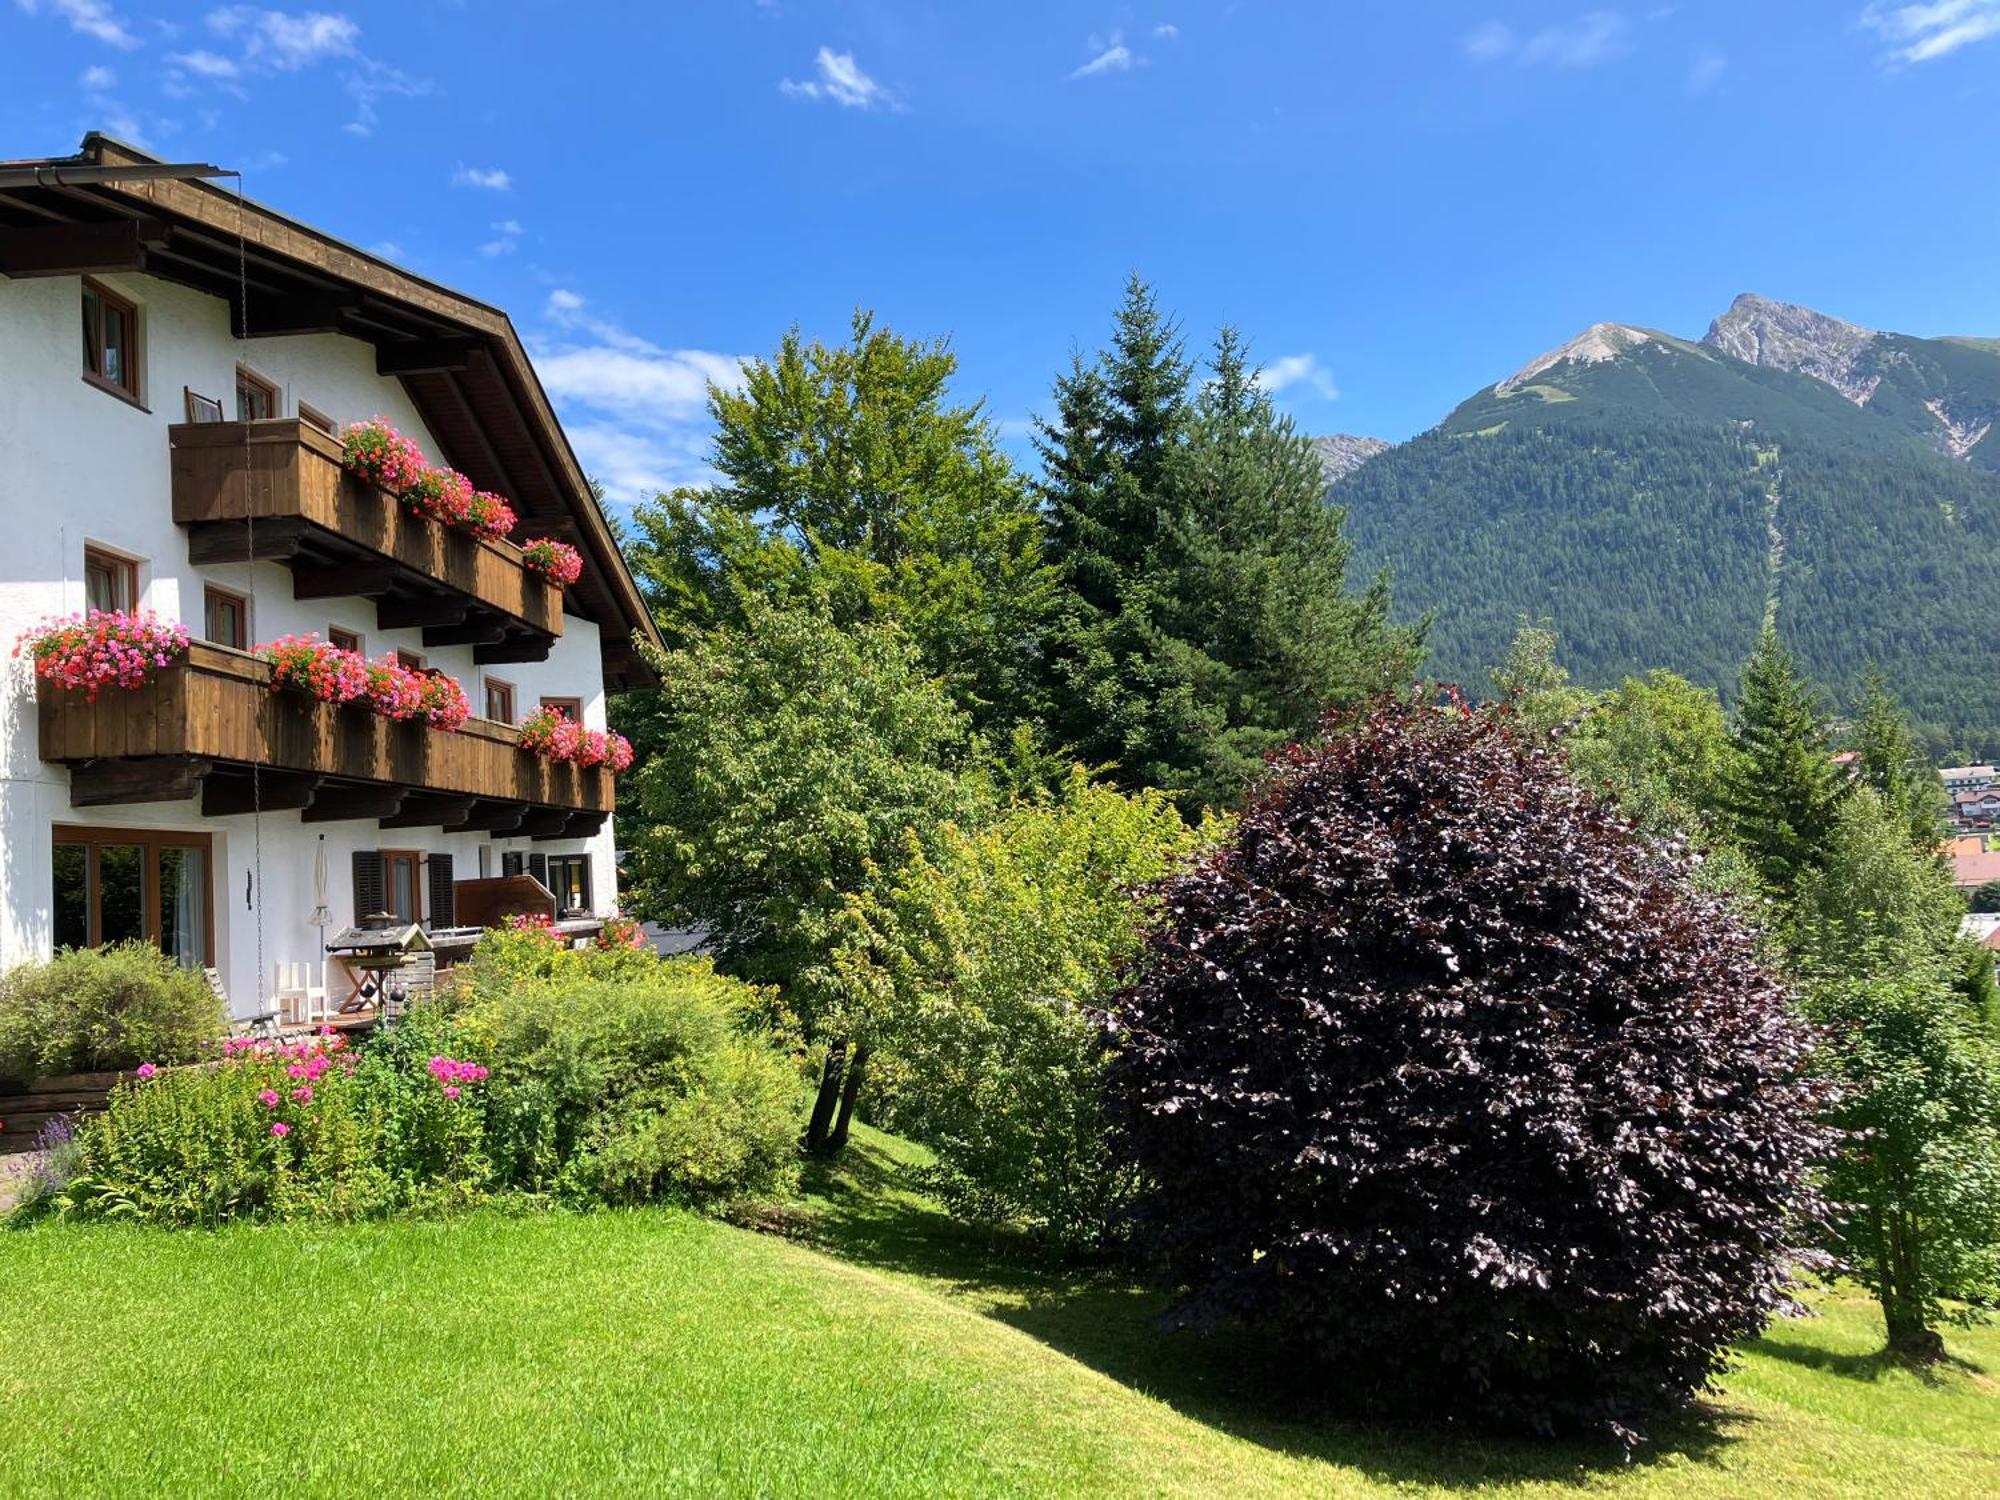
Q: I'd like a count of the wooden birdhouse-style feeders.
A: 1